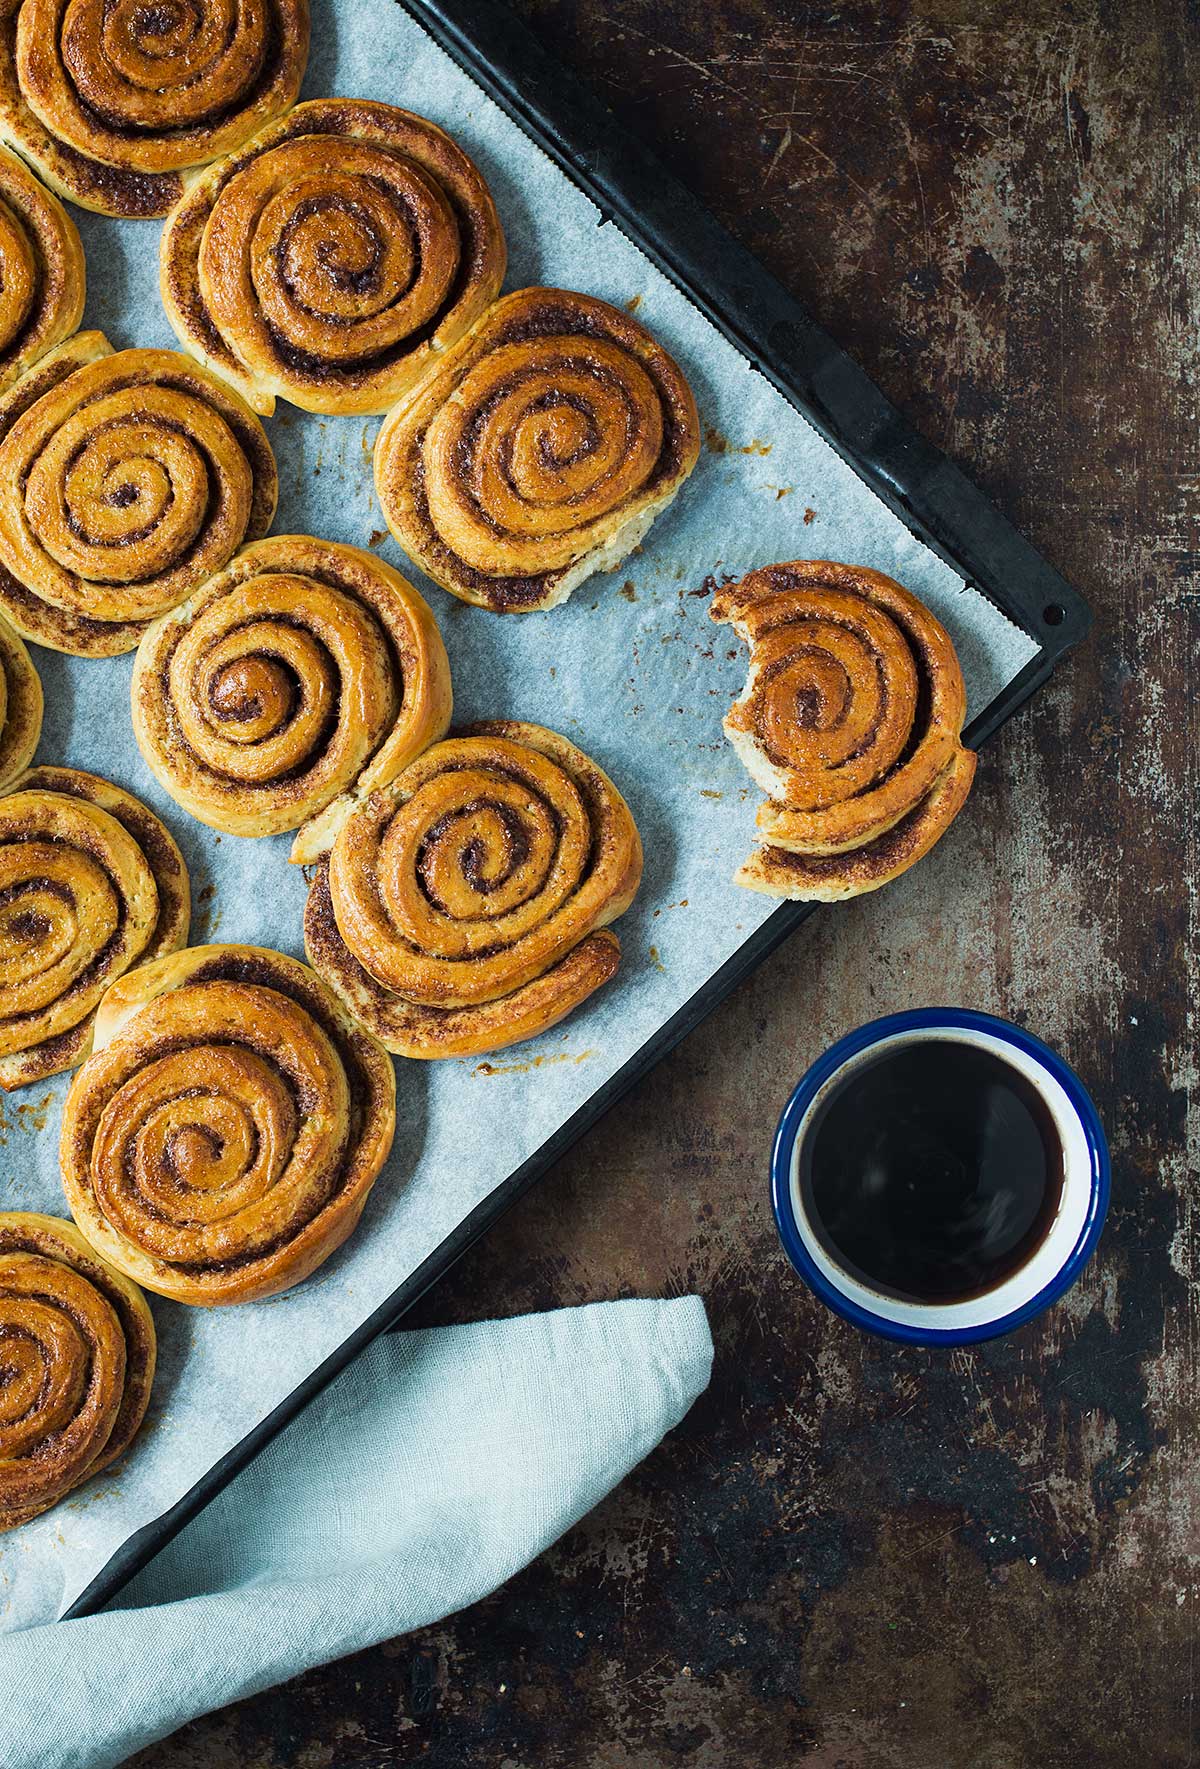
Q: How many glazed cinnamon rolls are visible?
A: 12